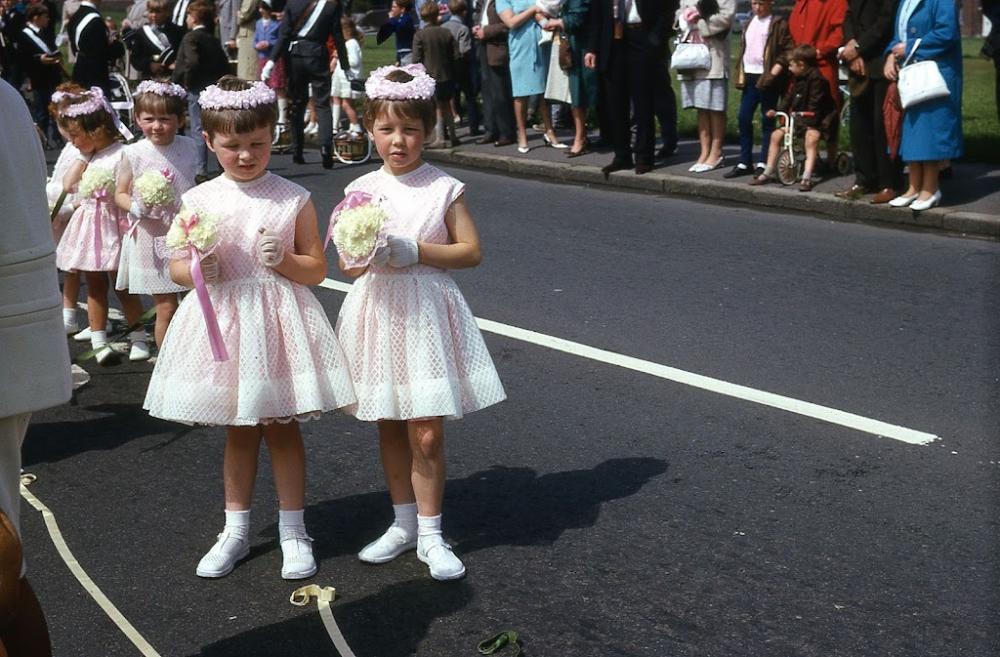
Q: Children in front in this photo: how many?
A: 2